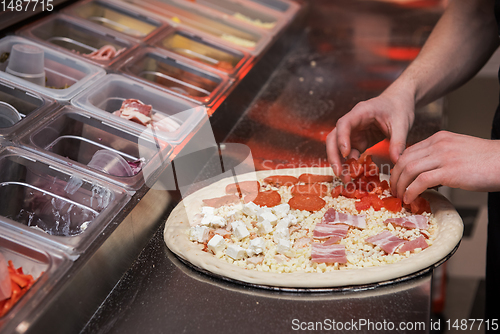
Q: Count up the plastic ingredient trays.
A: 13